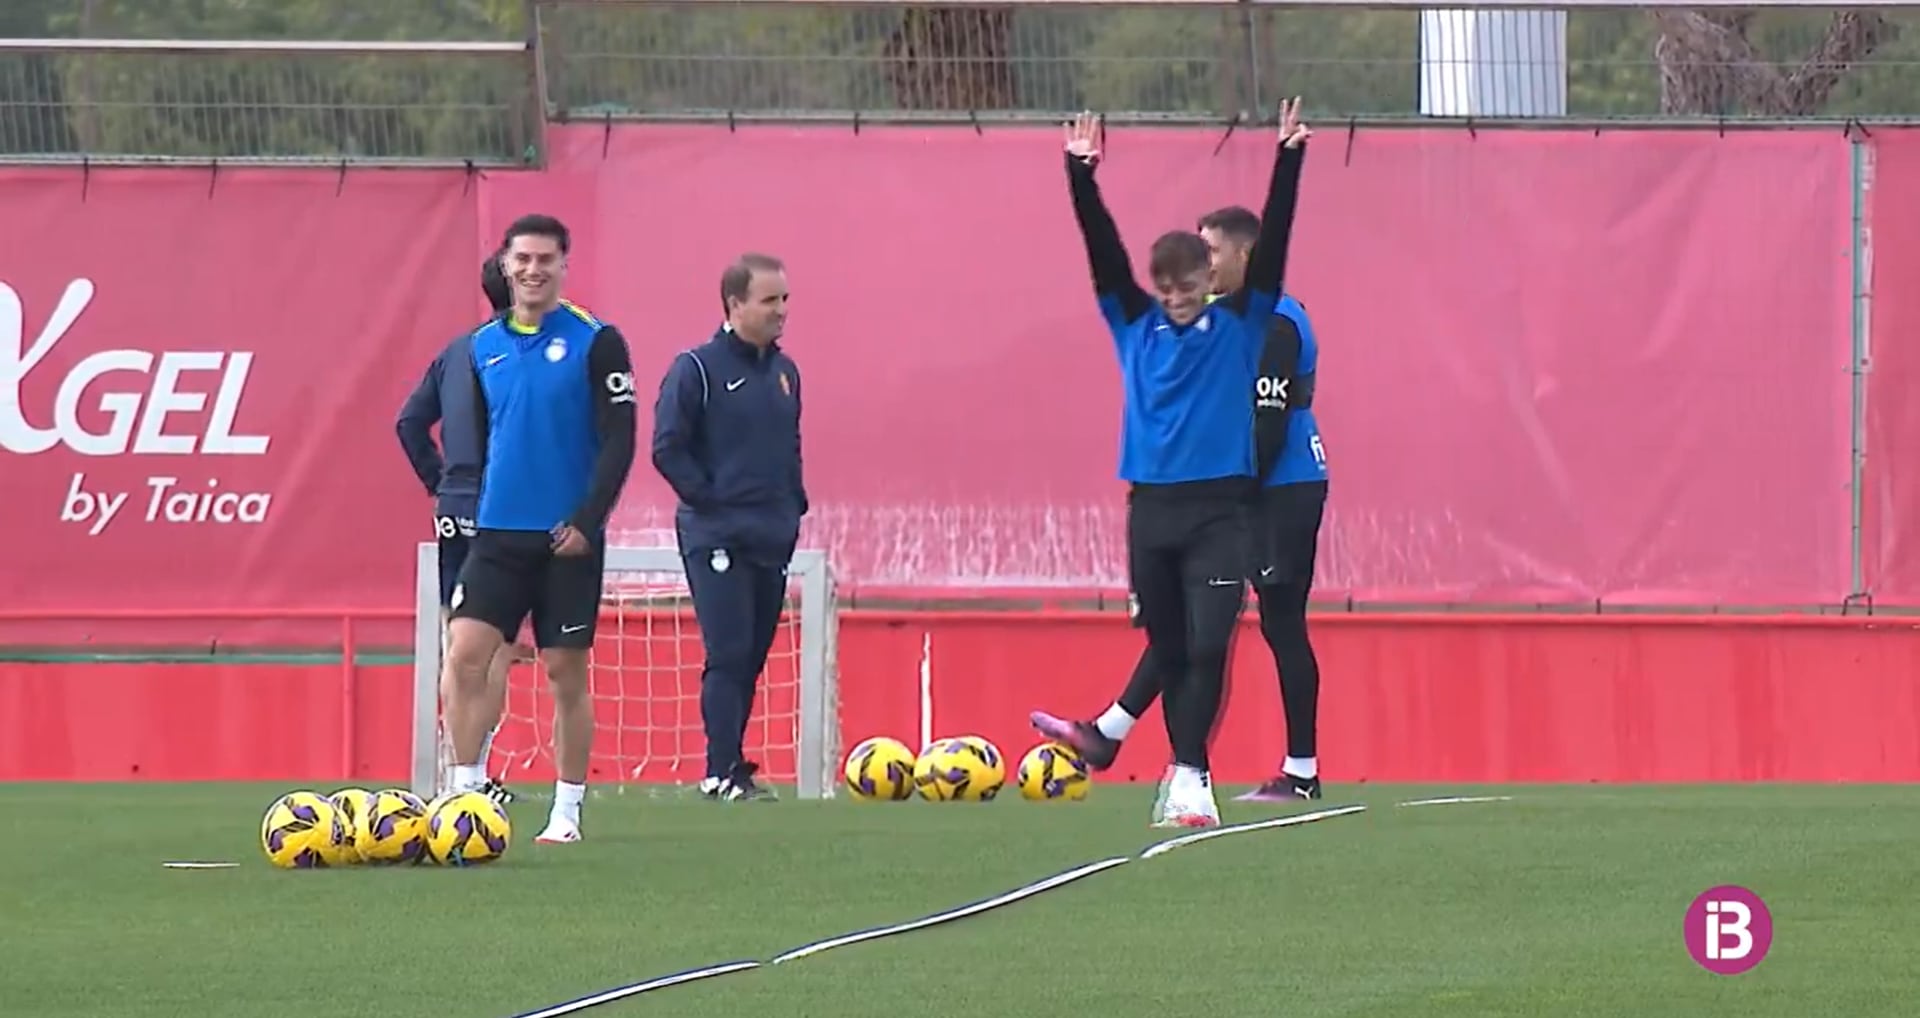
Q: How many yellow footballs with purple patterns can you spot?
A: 8